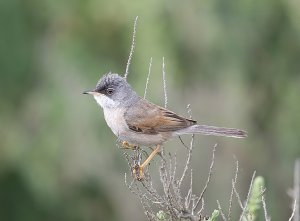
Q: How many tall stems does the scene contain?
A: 3